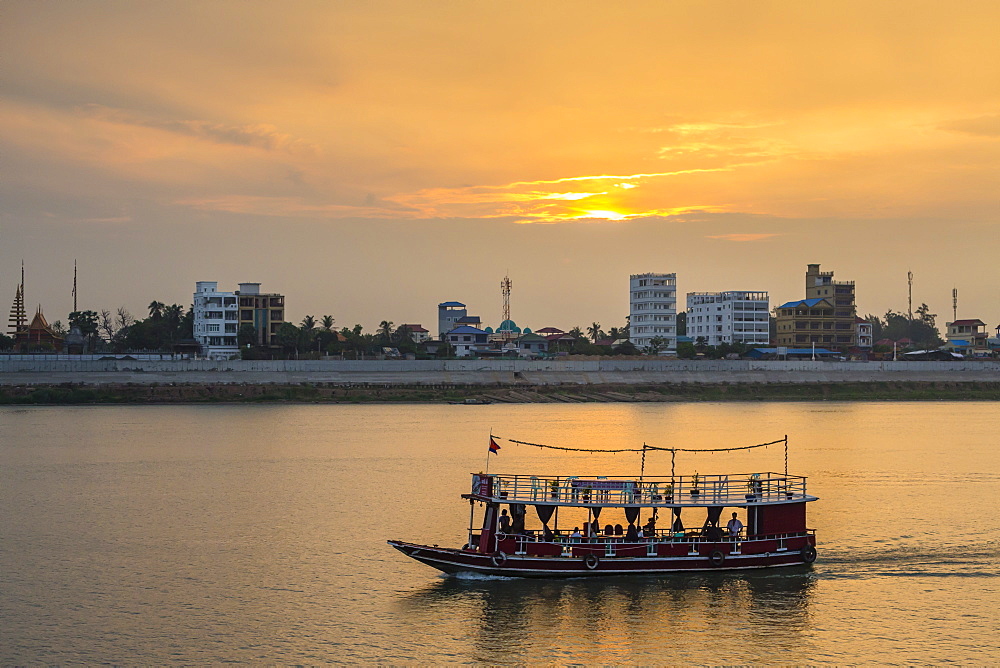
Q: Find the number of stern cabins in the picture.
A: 1